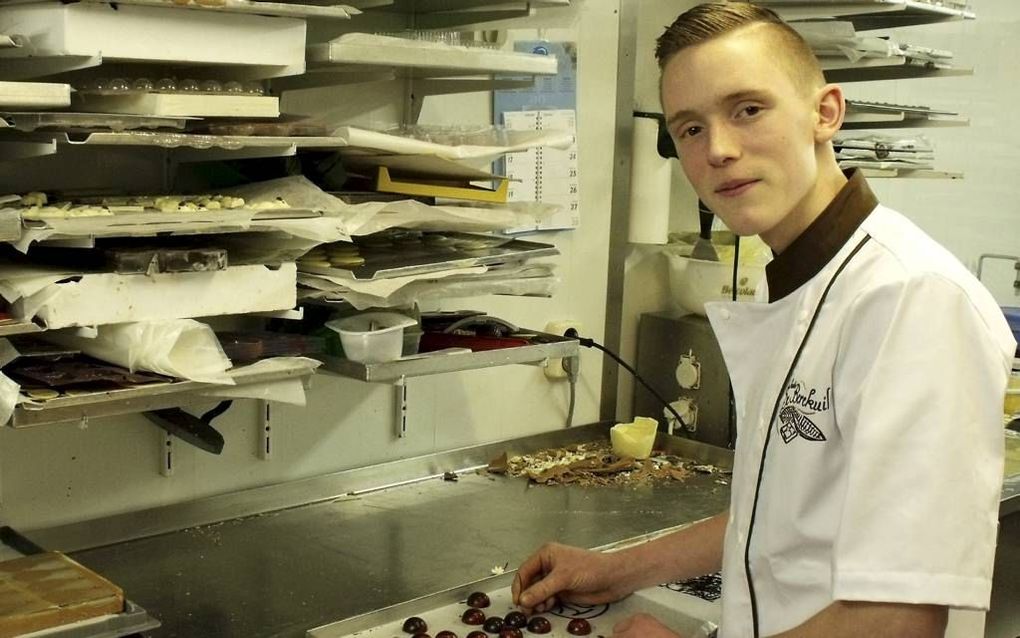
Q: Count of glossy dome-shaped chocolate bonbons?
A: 11